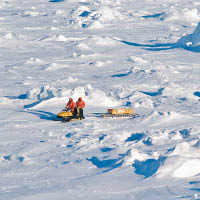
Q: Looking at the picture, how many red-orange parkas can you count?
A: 2